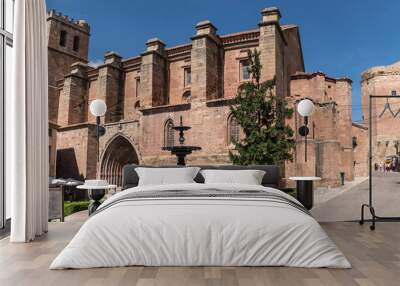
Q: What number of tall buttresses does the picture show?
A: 5